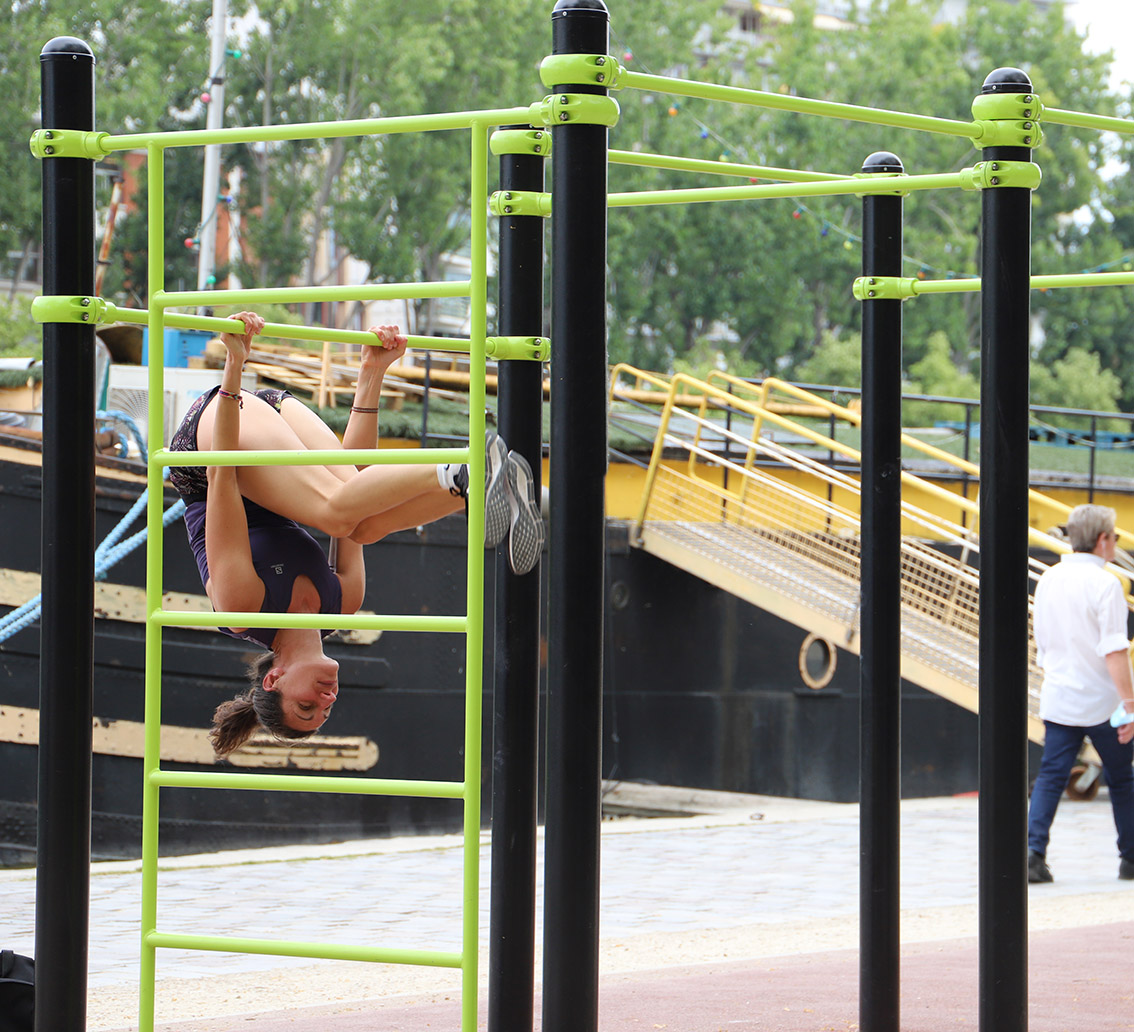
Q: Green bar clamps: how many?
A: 12